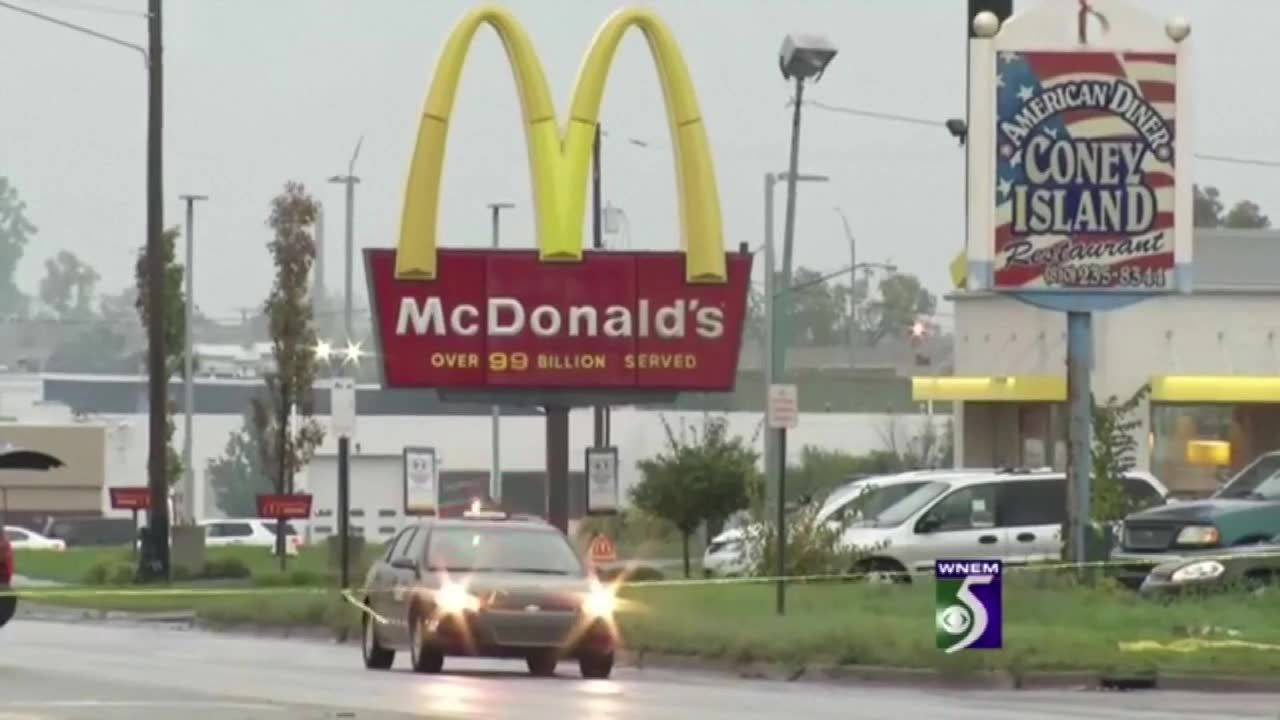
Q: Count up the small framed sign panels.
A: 2